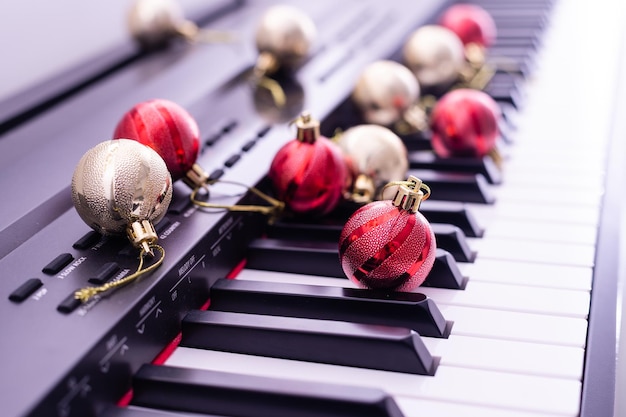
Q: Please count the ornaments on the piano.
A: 11